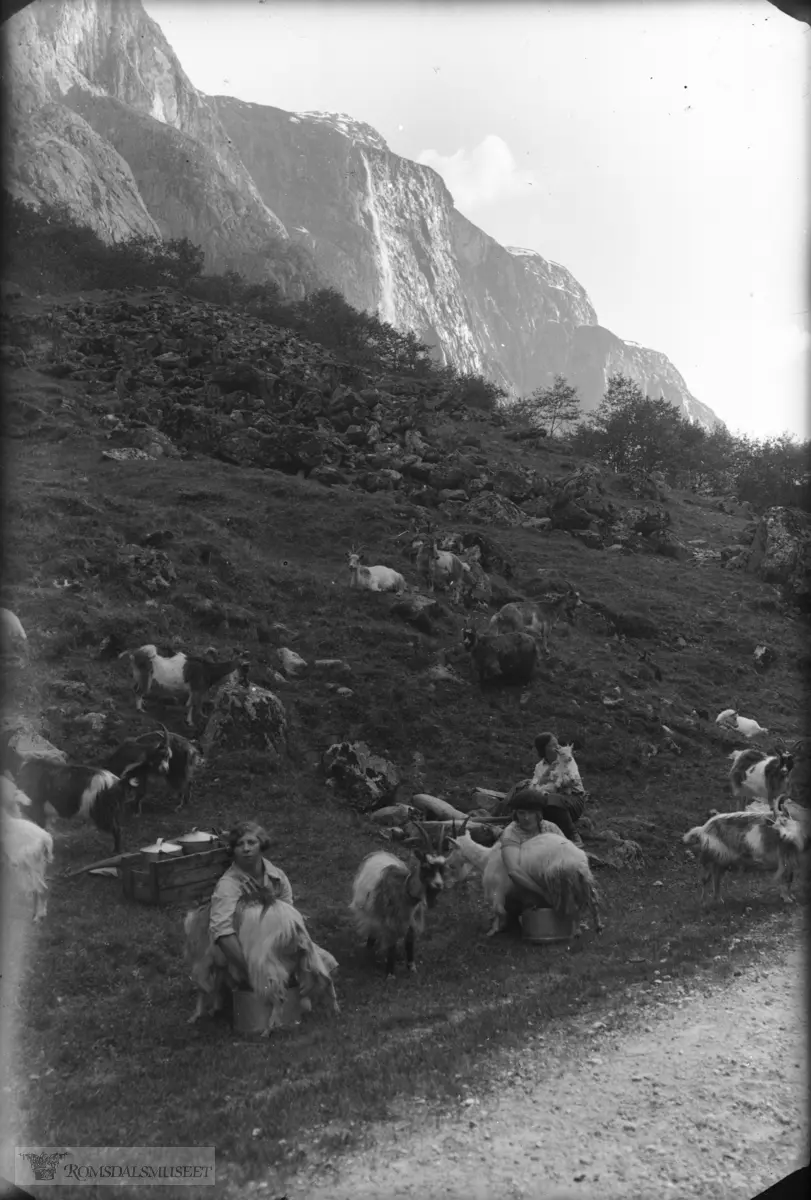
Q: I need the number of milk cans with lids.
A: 2